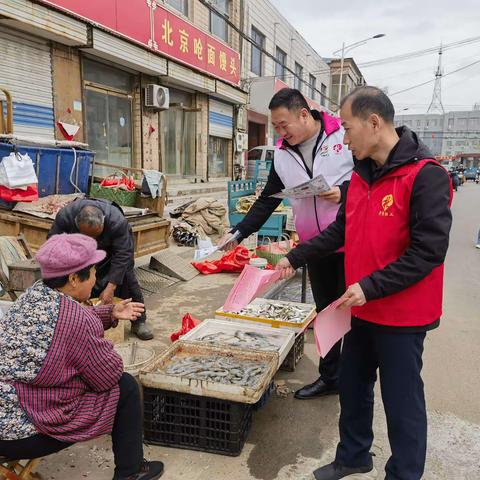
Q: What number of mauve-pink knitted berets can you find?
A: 1